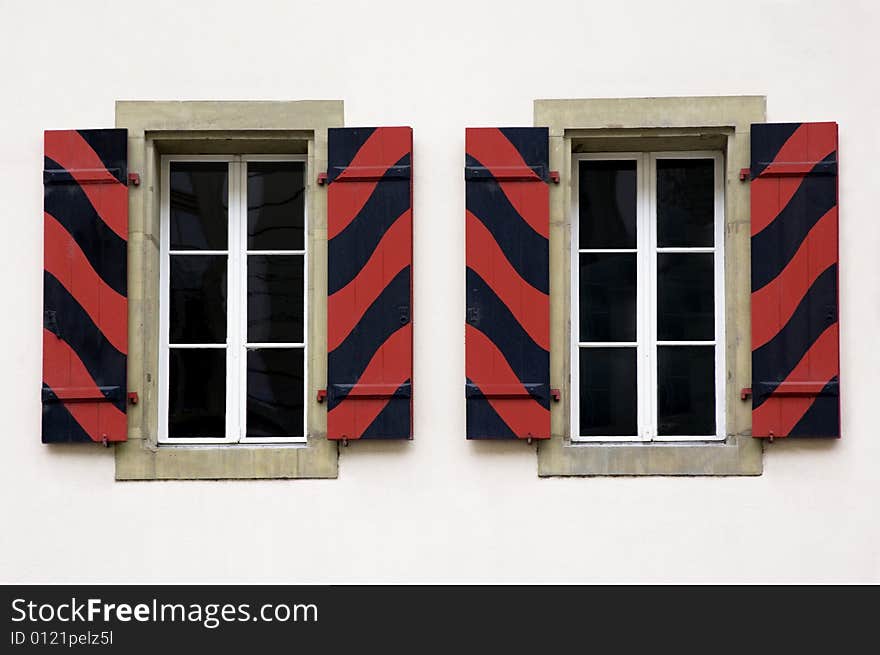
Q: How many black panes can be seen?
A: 12